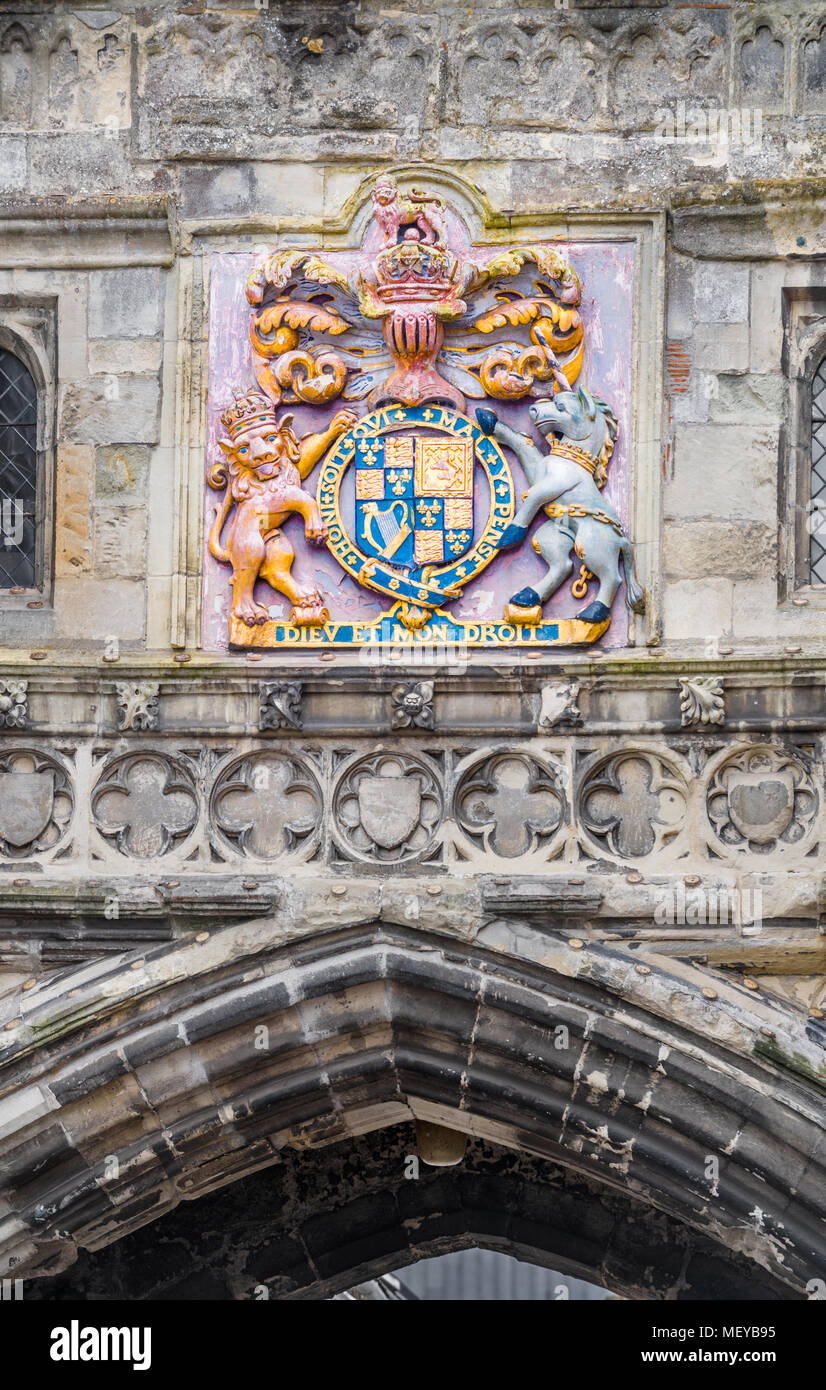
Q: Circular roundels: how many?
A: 7